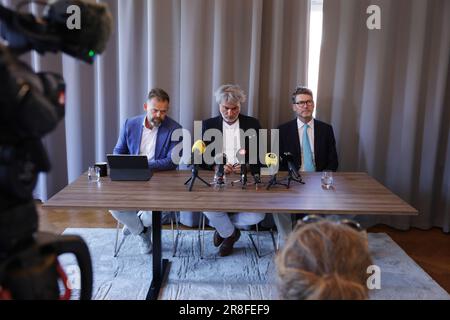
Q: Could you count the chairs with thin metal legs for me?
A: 3